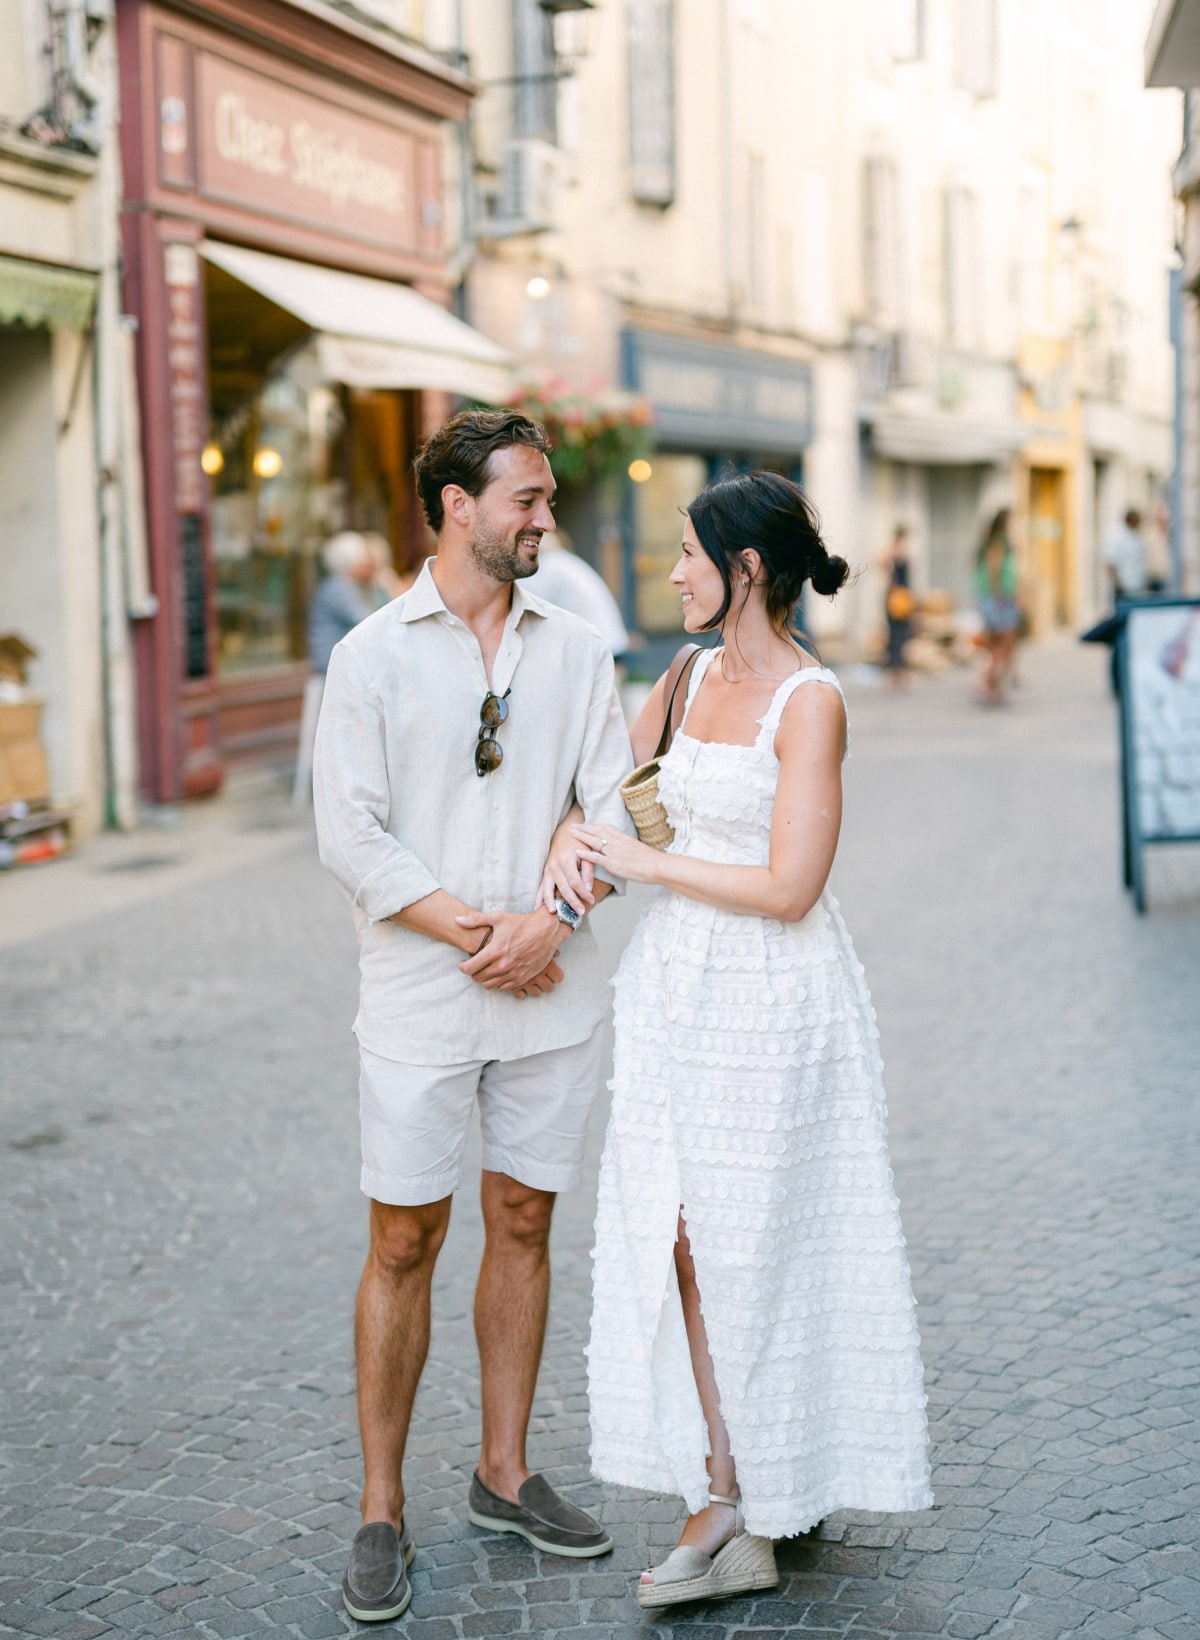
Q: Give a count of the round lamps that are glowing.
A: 4